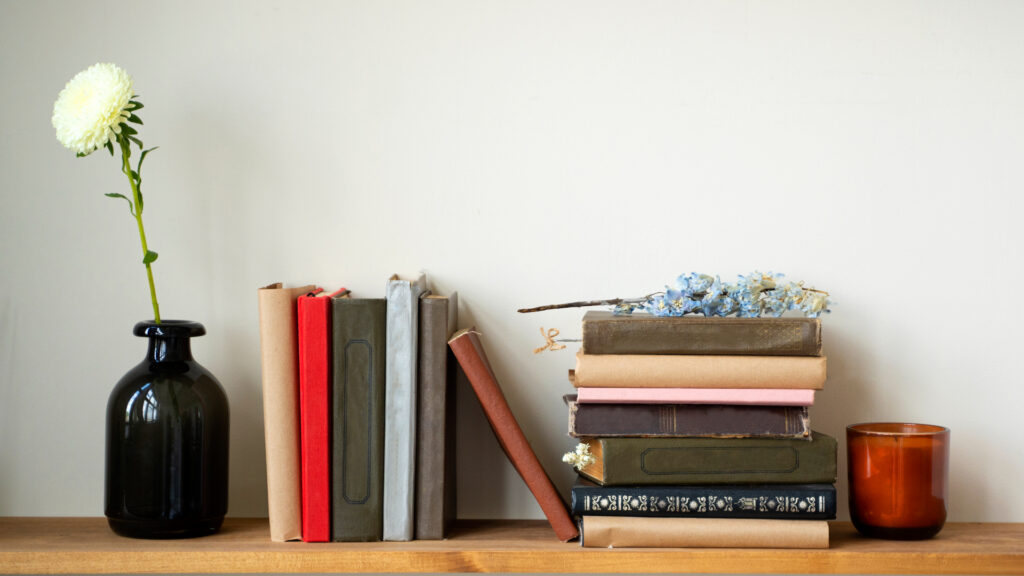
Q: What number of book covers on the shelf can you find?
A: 13